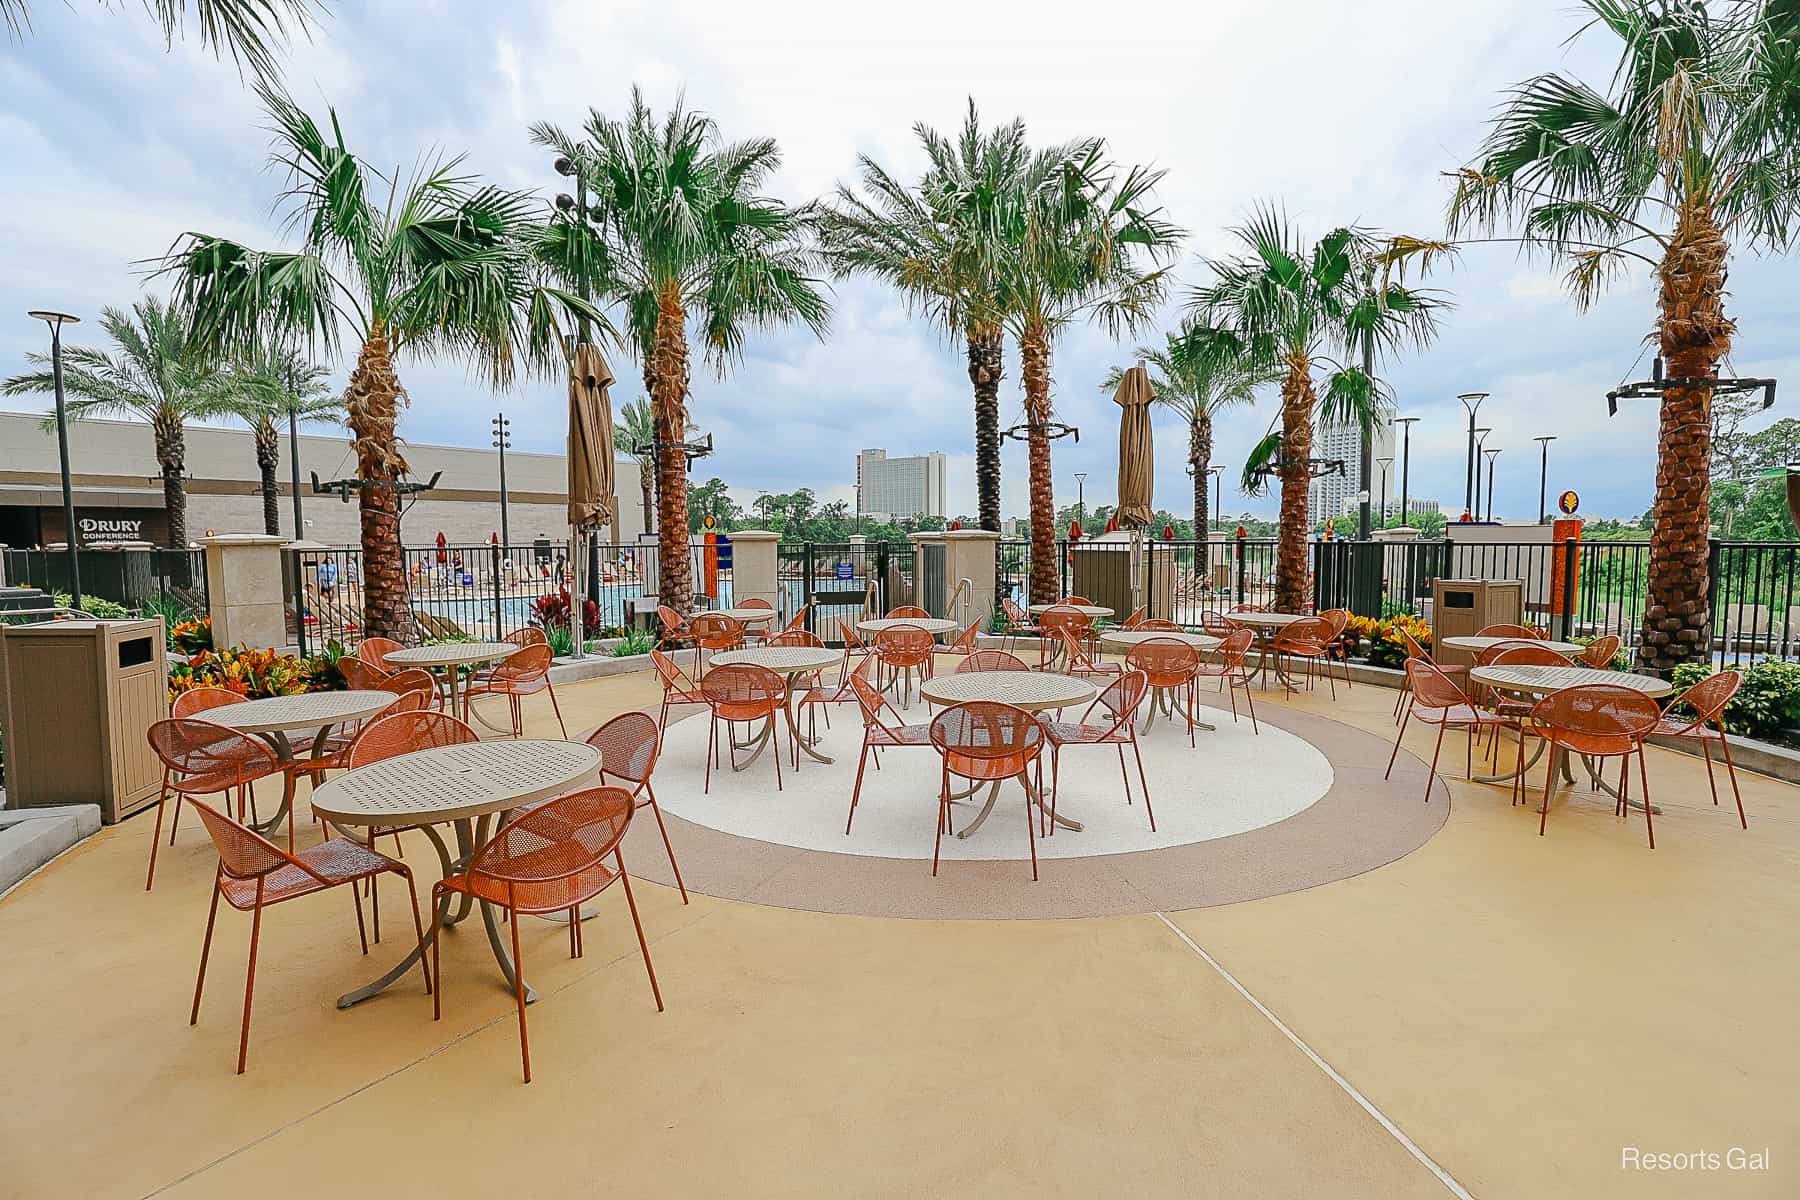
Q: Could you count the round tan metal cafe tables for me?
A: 12